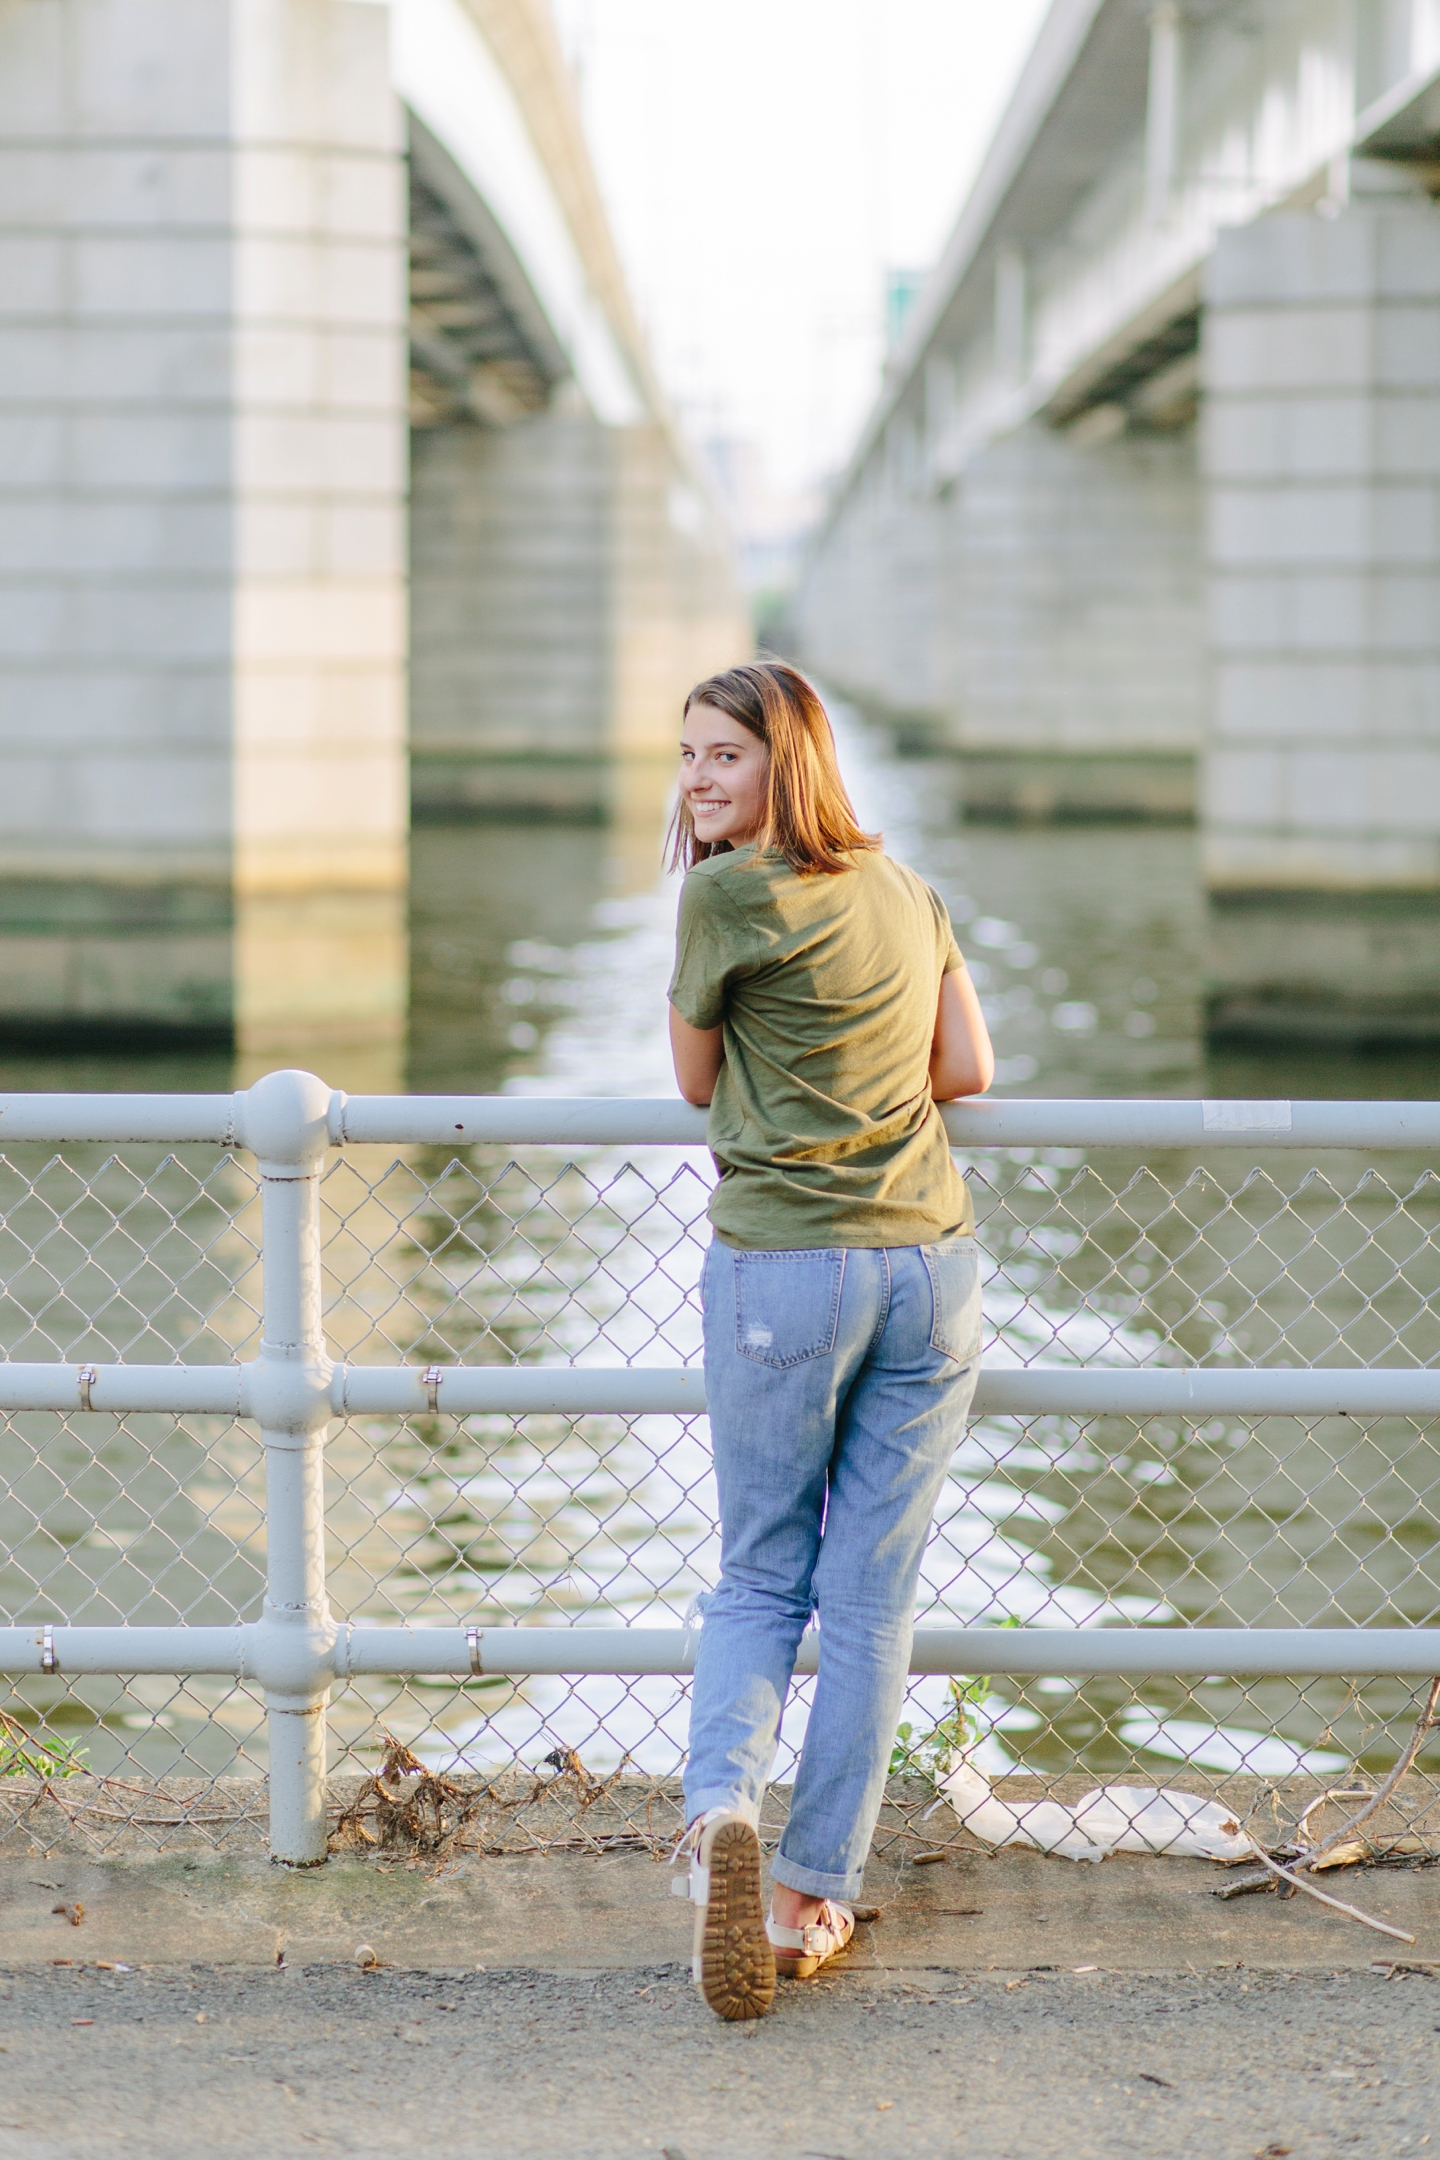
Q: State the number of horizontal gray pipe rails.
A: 3